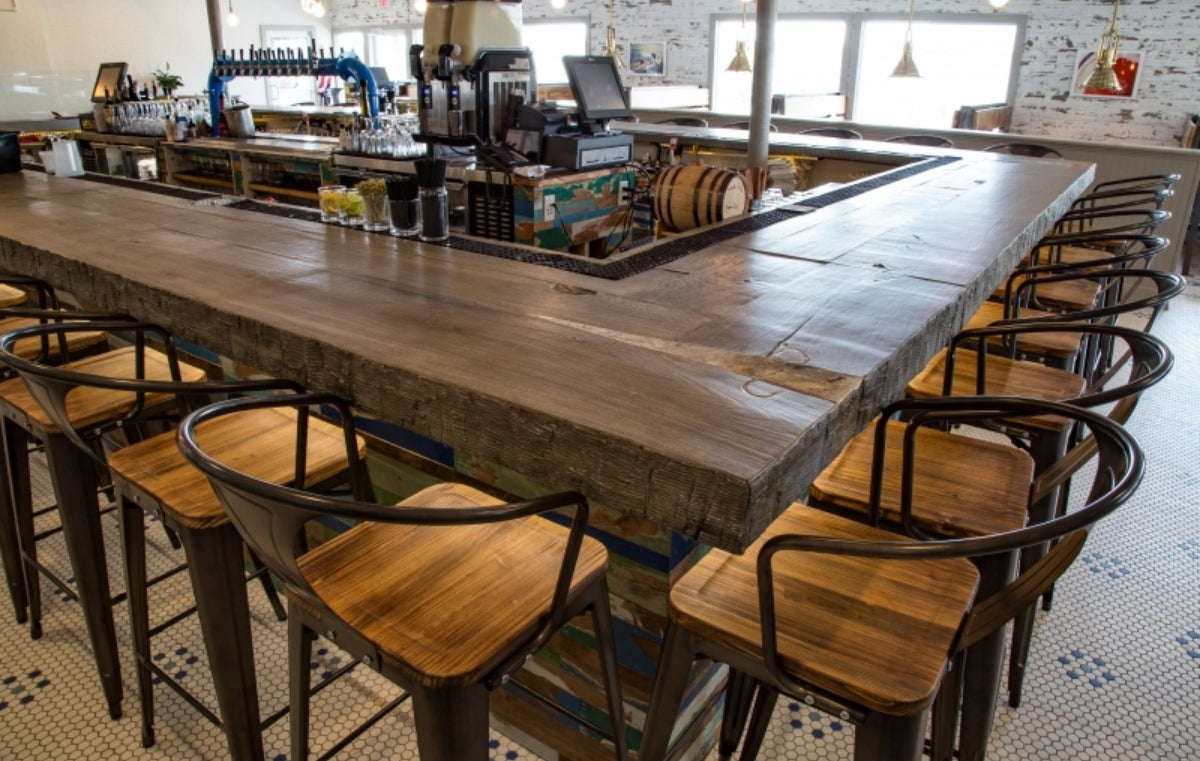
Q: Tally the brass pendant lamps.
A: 4